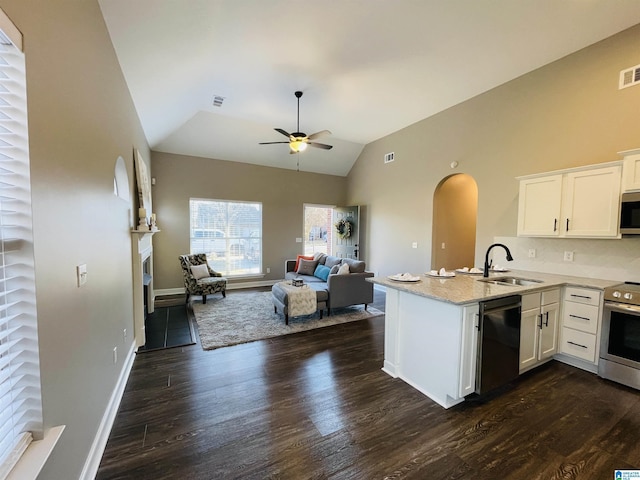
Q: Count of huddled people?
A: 0